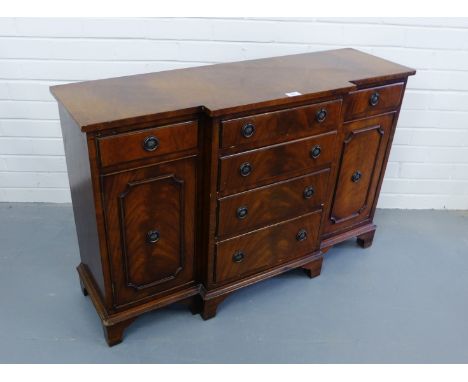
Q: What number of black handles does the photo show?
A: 12